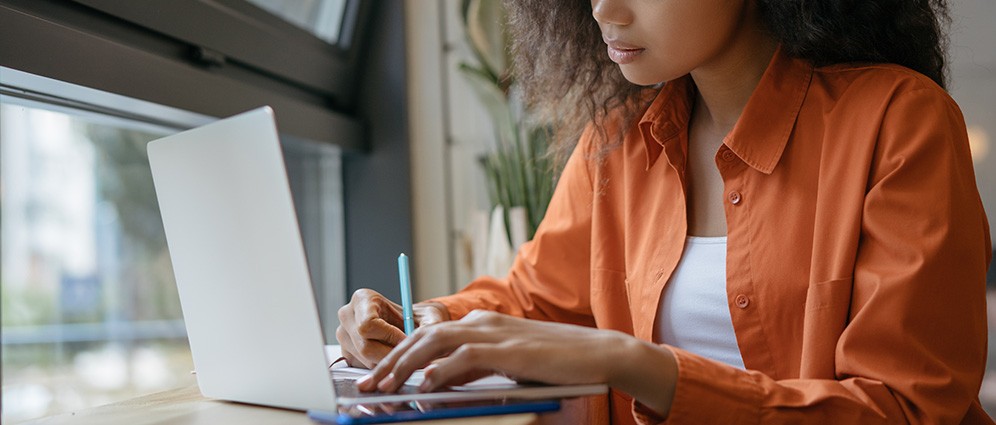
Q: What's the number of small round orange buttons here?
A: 3